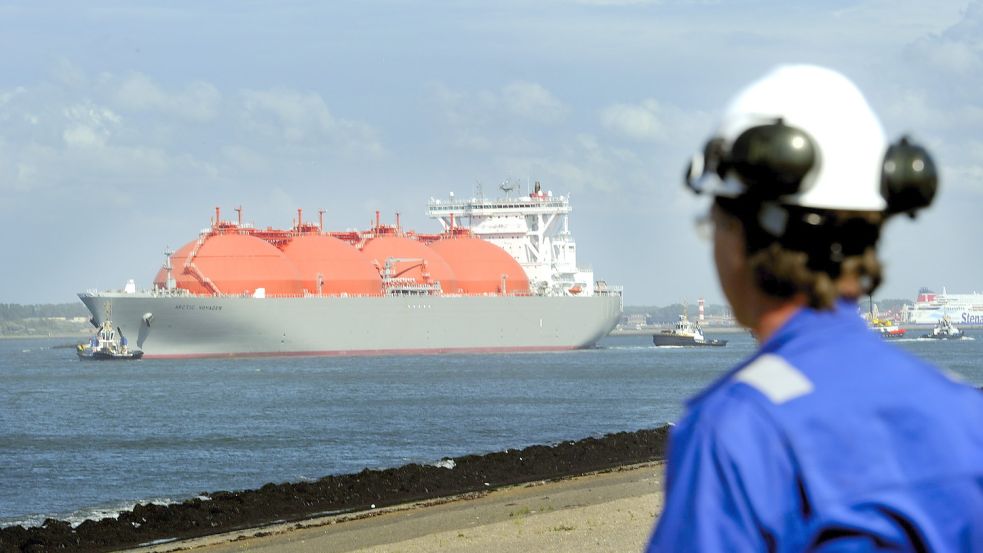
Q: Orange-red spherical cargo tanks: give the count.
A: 4